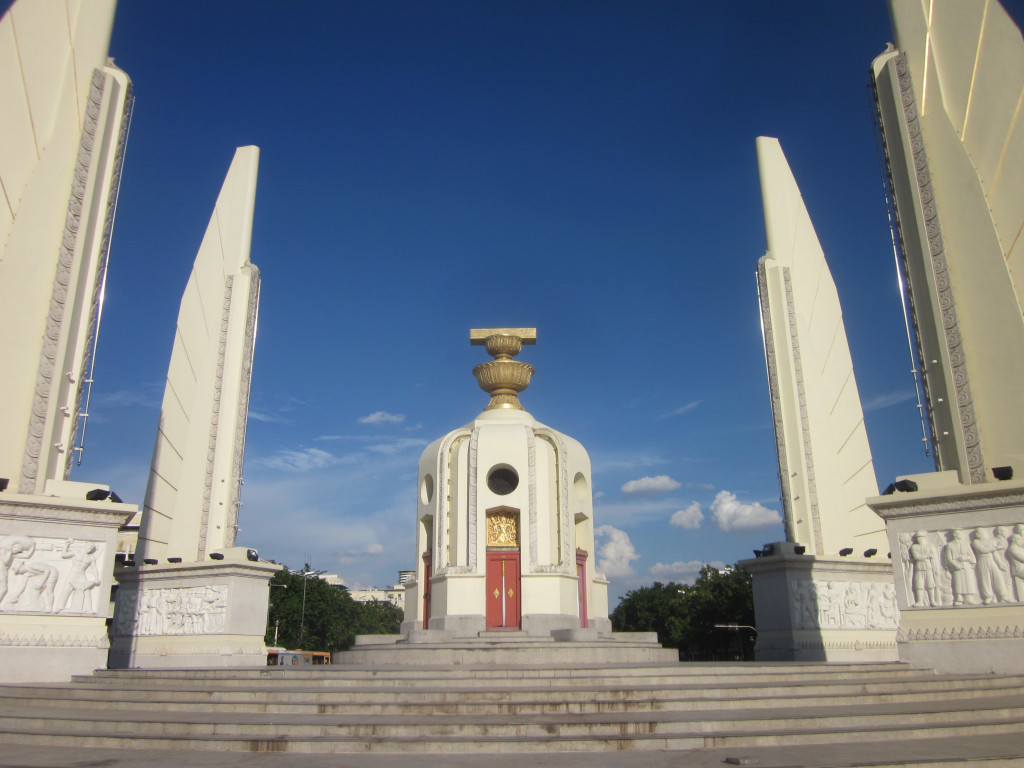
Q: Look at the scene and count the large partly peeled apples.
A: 0